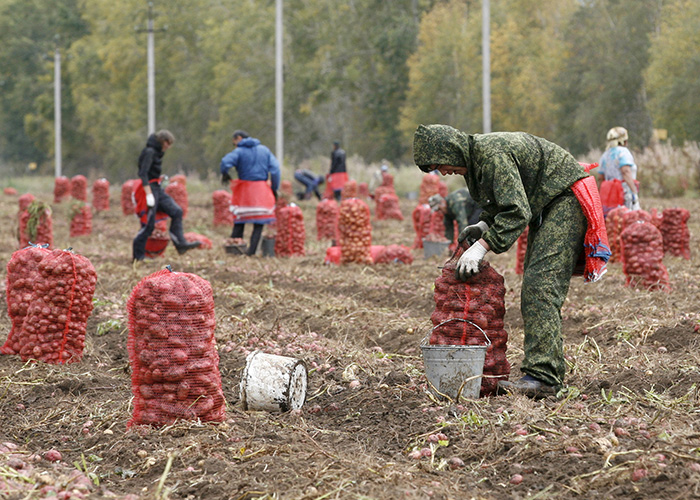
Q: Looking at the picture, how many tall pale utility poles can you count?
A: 4